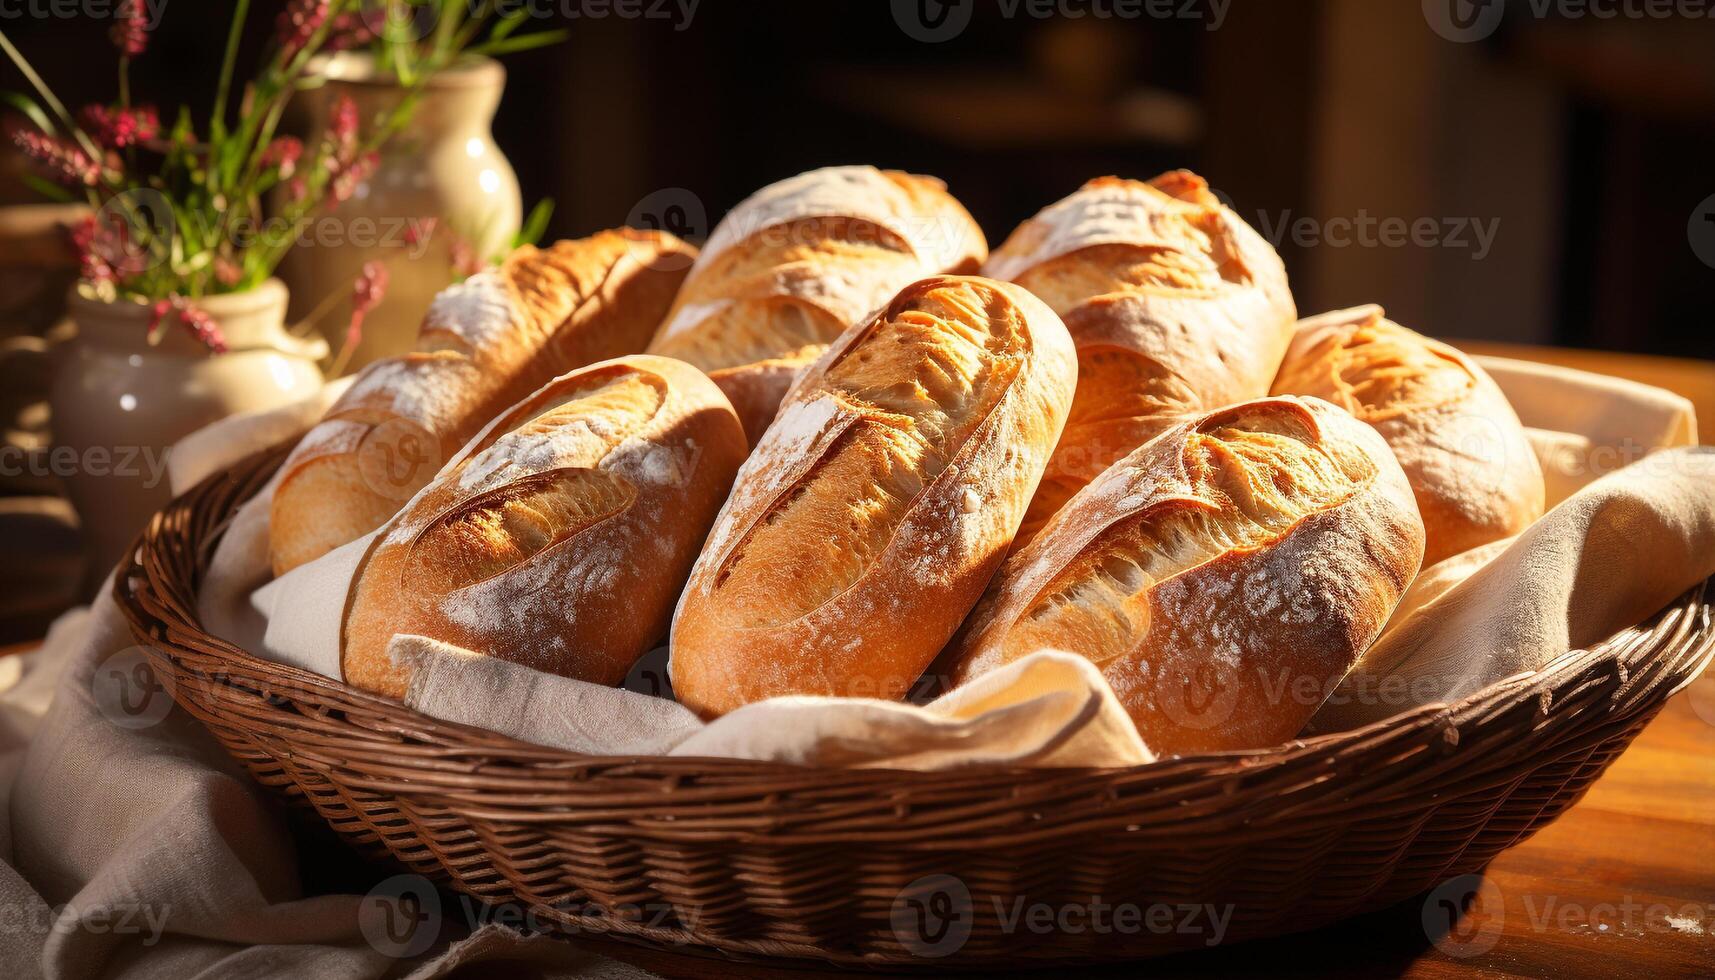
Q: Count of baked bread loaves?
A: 7